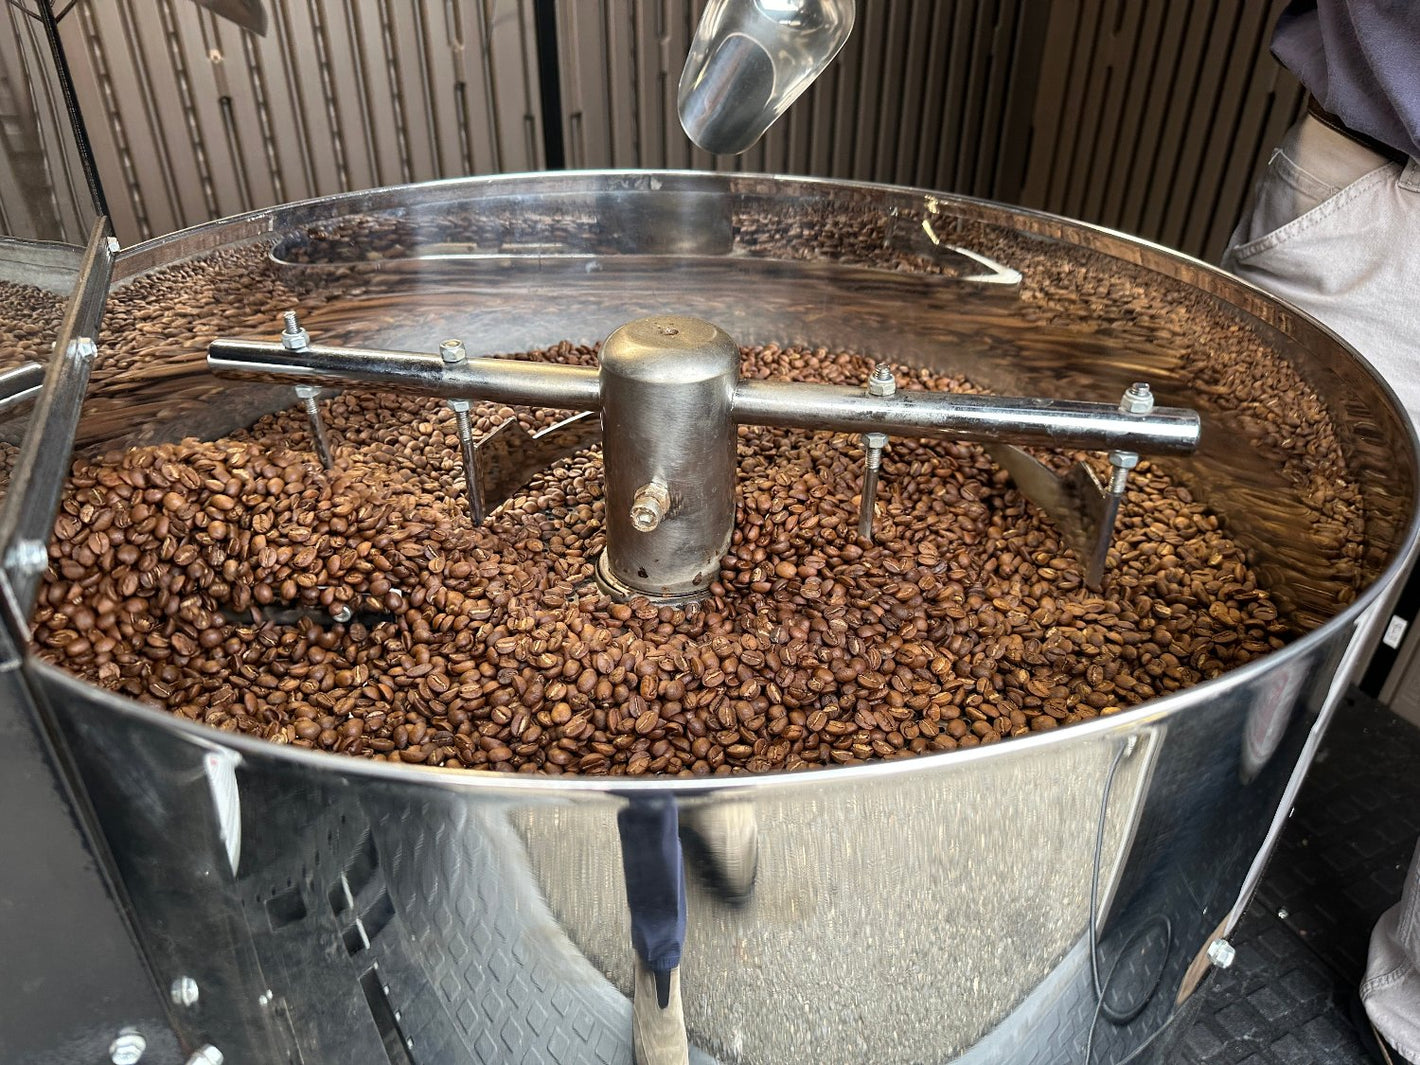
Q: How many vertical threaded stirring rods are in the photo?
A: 4